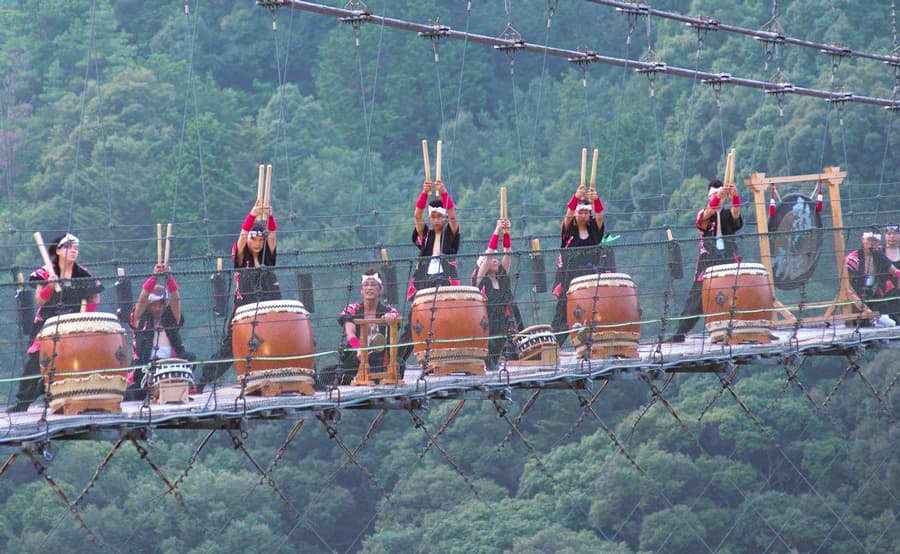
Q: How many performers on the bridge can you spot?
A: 10